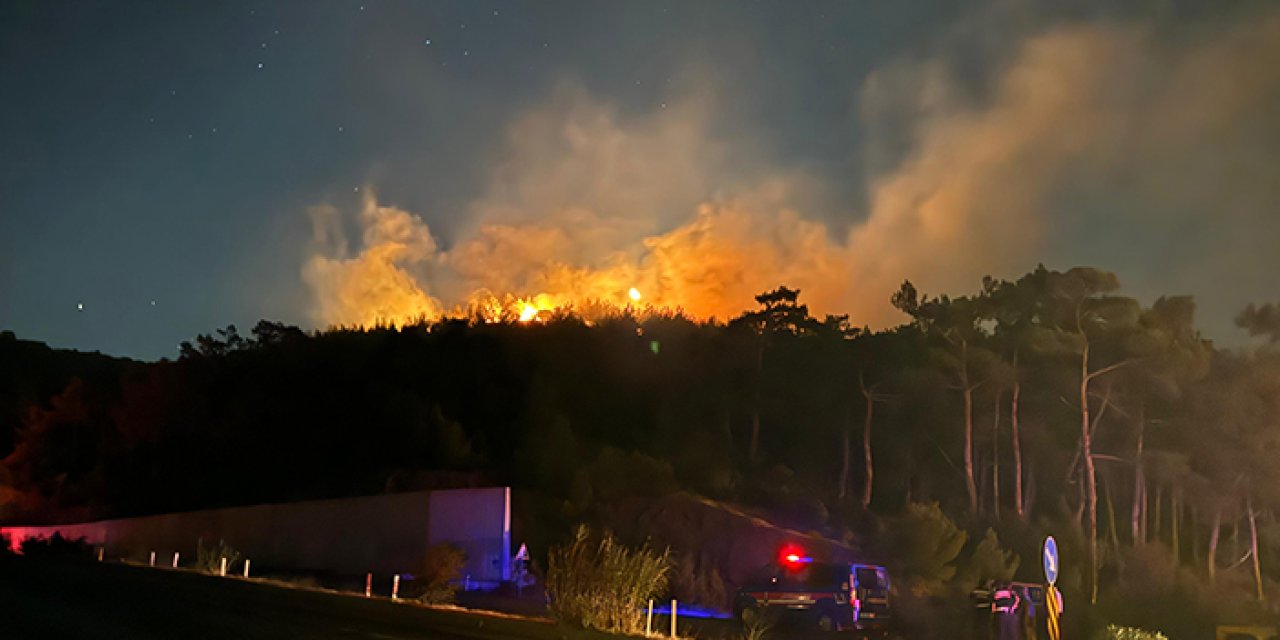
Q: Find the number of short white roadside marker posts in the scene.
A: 9